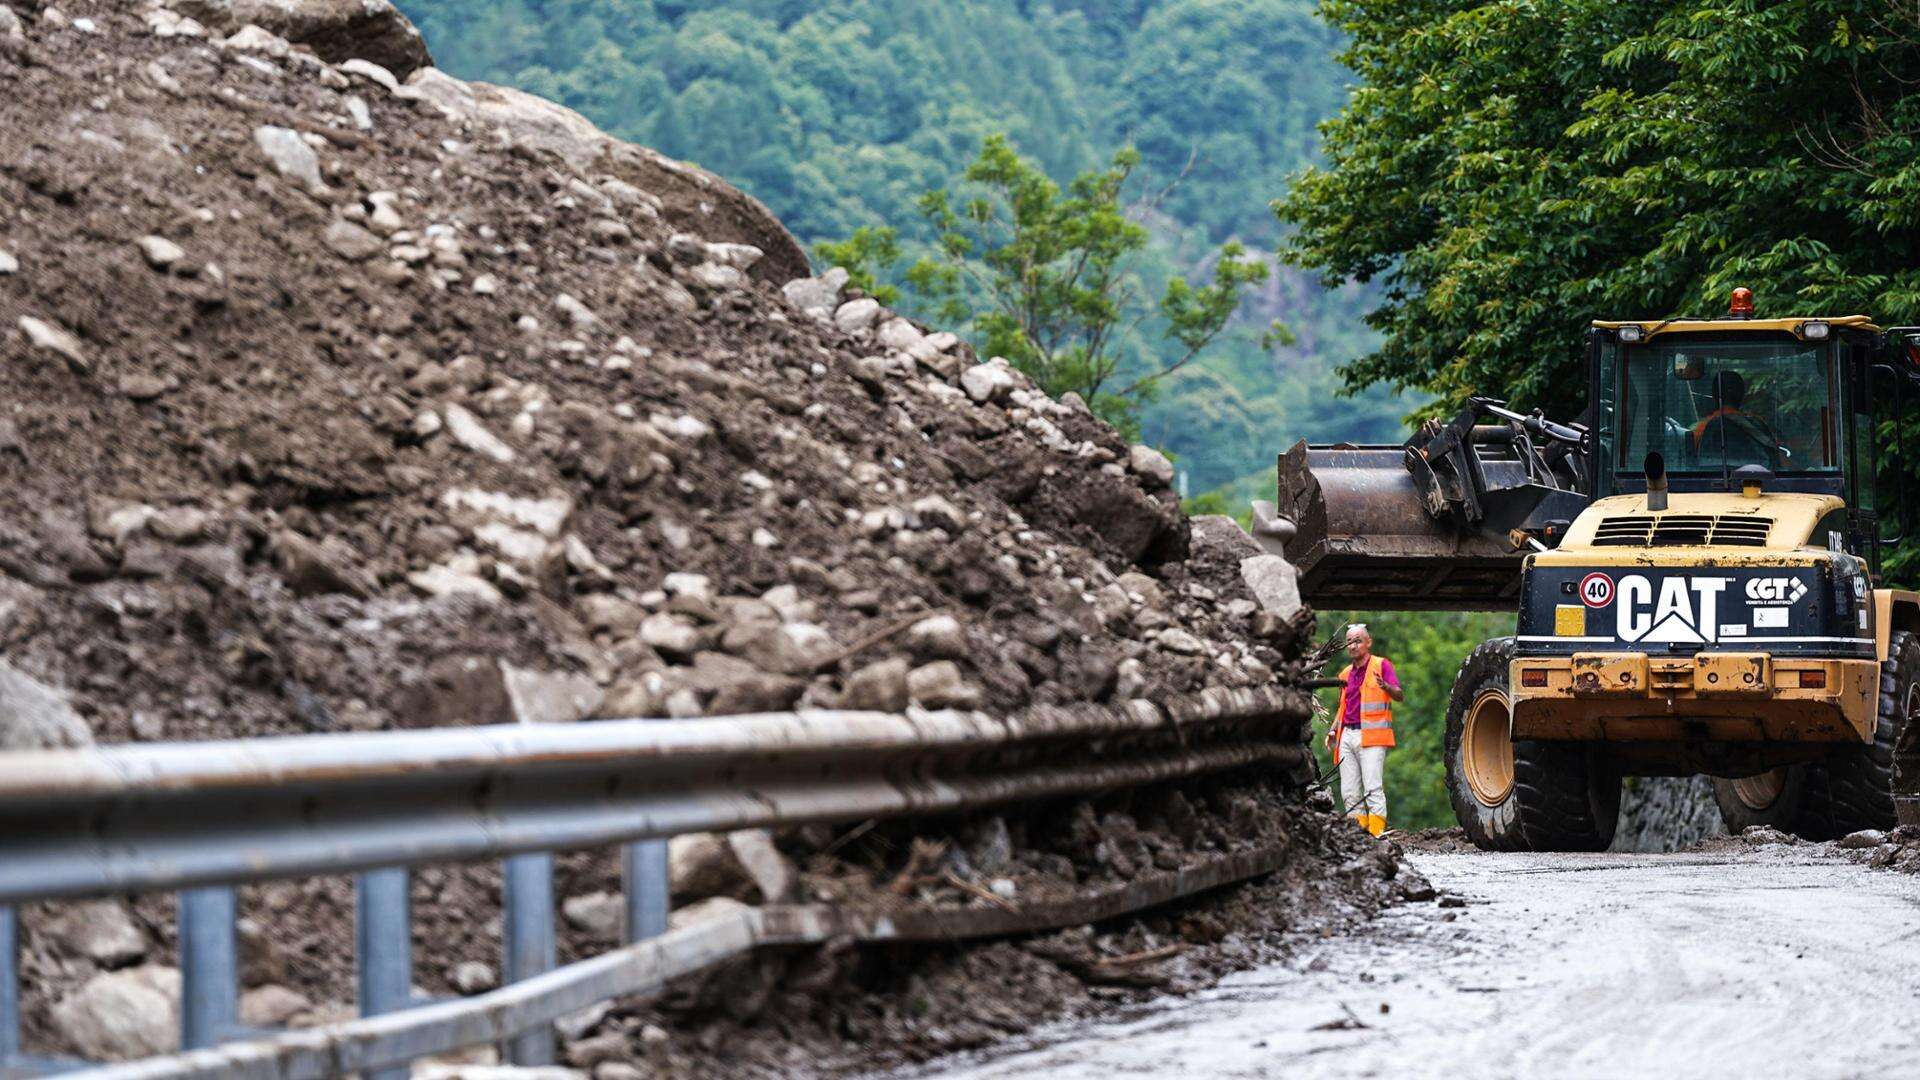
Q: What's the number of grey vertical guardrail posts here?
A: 5